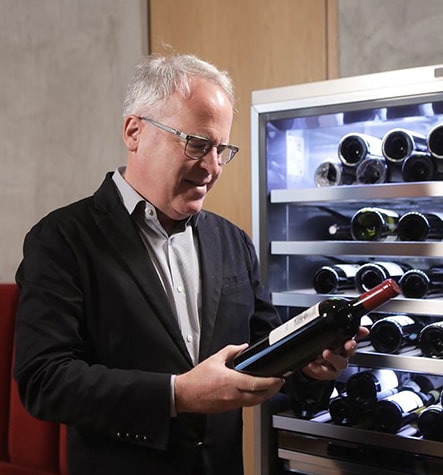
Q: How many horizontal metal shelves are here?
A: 5